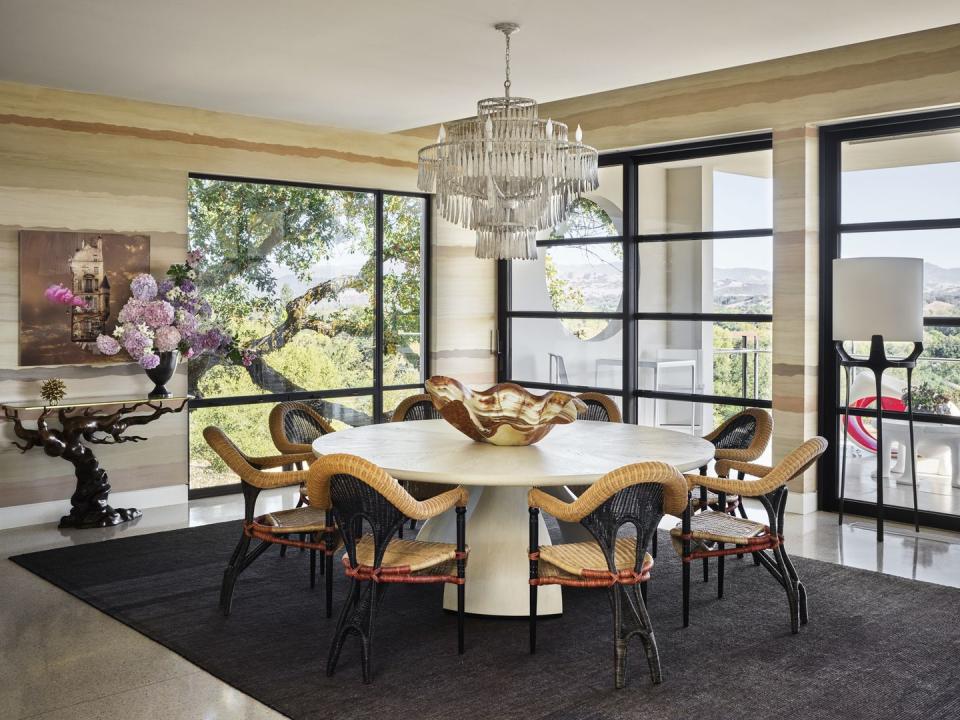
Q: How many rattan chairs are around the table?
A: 8